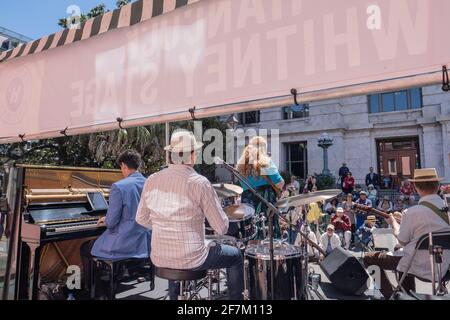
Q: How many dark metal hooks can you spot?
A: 6